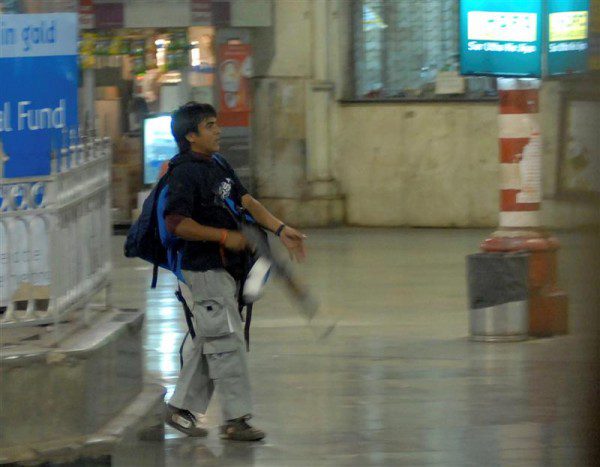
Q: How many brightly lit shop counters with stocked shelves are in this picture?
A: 1